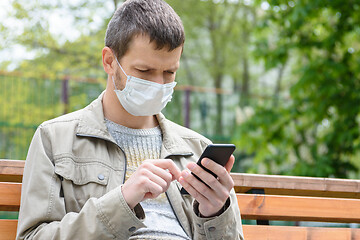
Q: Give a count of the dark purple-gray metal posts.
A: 2